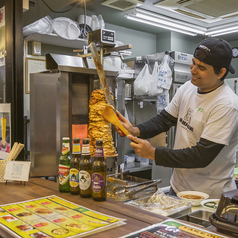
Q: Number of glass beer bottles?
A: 4